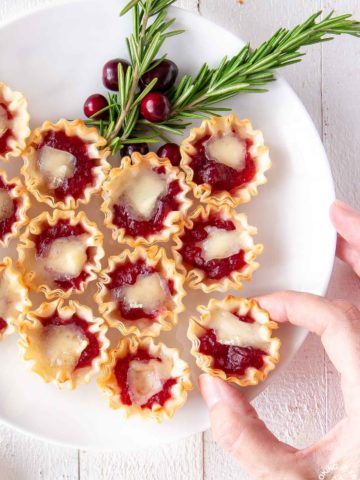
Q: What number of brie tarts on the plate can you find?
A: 12